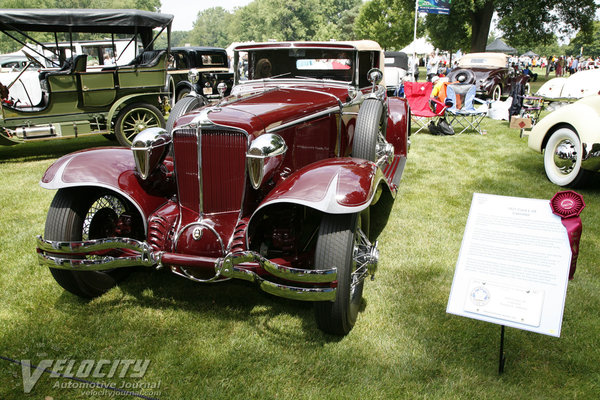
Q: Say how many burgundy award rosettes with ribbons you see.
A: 1